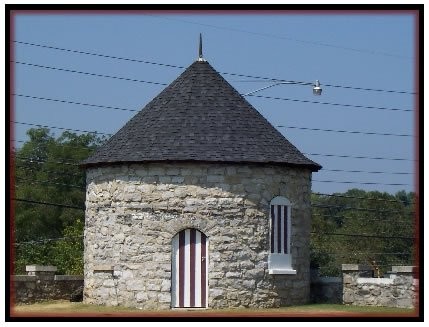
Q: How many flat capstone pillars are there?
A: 3